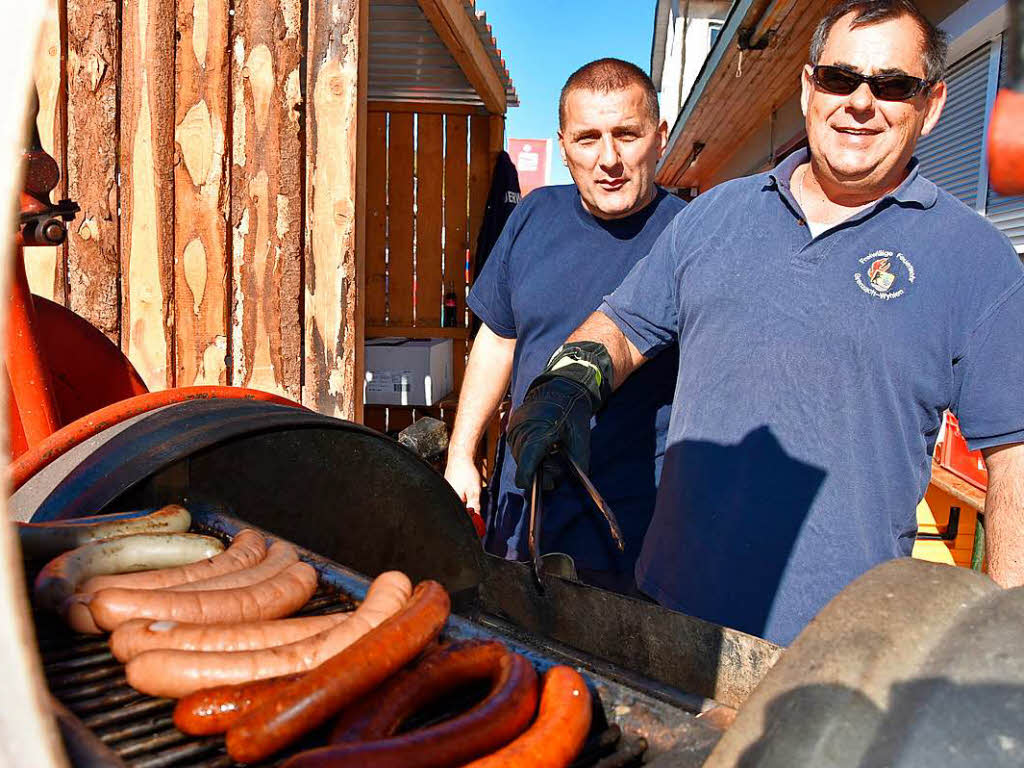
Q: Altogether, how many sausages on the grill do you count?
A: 12